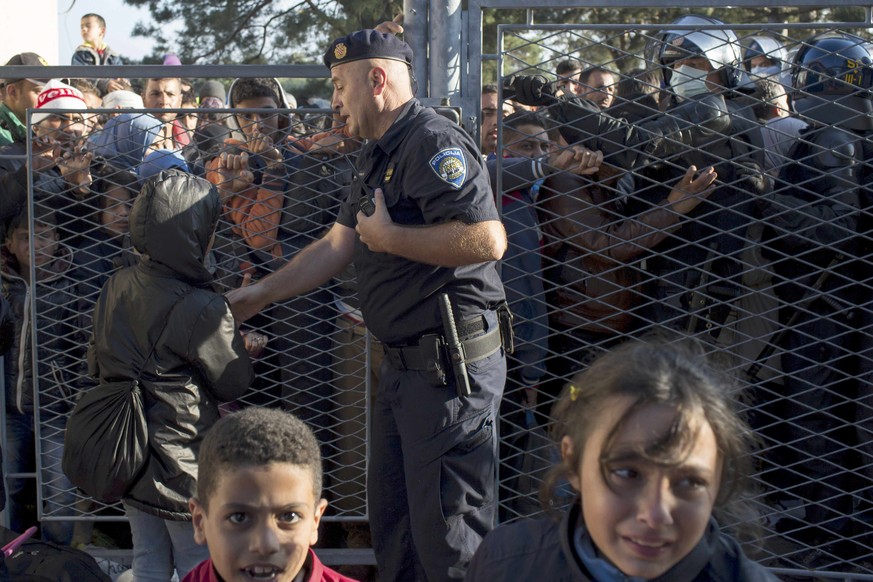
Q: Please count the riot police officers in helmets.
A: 3